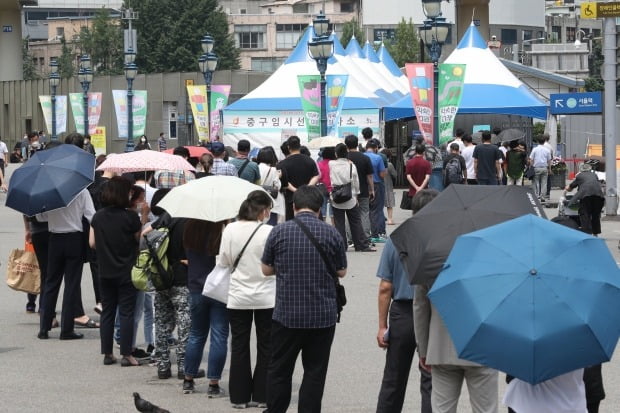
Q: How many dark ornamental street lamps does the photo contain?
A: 6